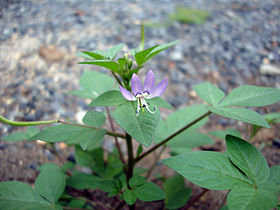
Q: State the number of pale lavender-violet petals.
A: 4